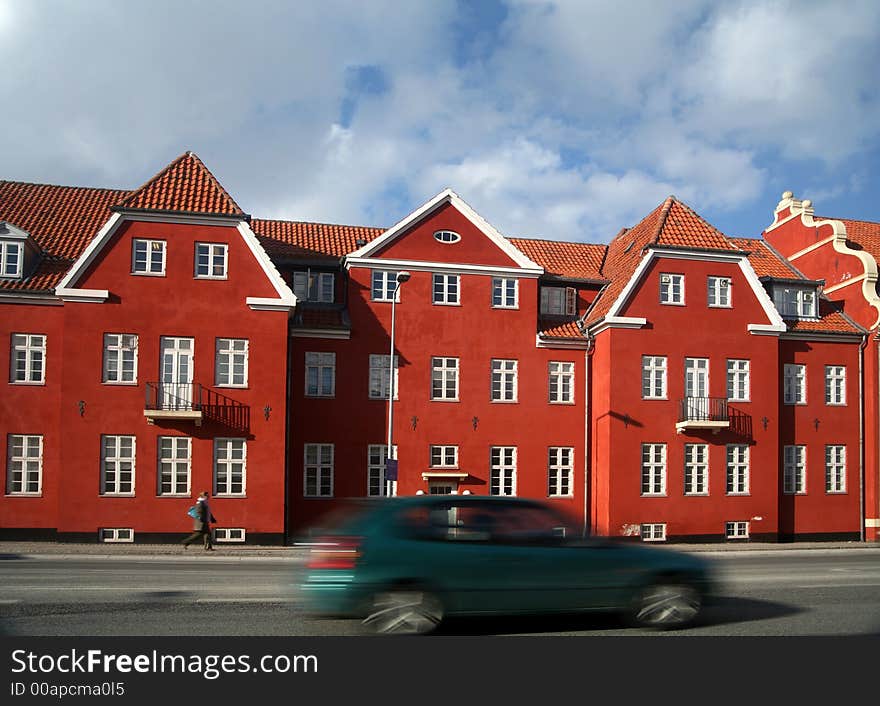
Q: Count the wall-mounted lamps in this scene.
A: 2